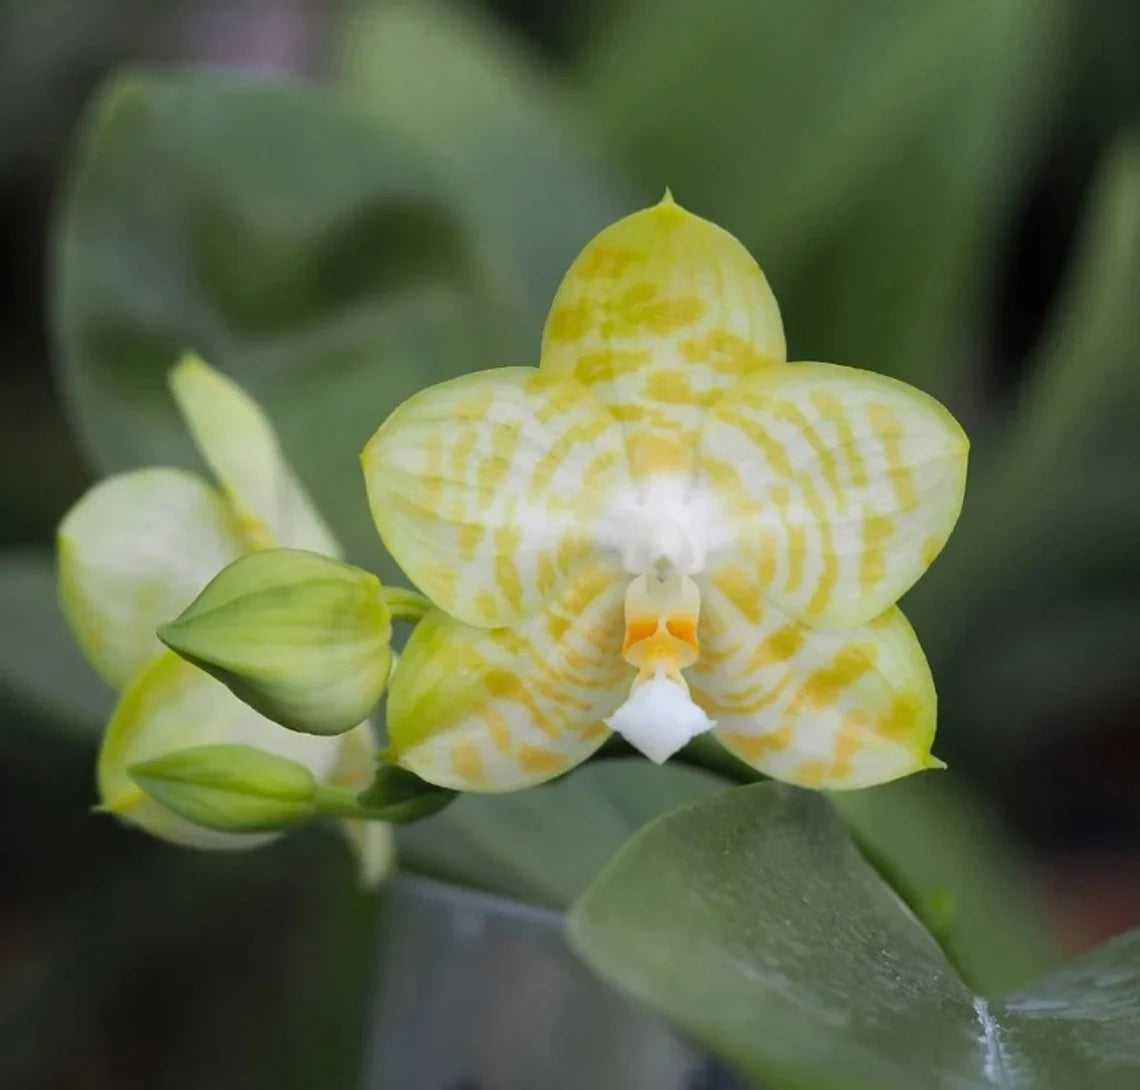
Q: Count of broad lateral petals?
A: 2